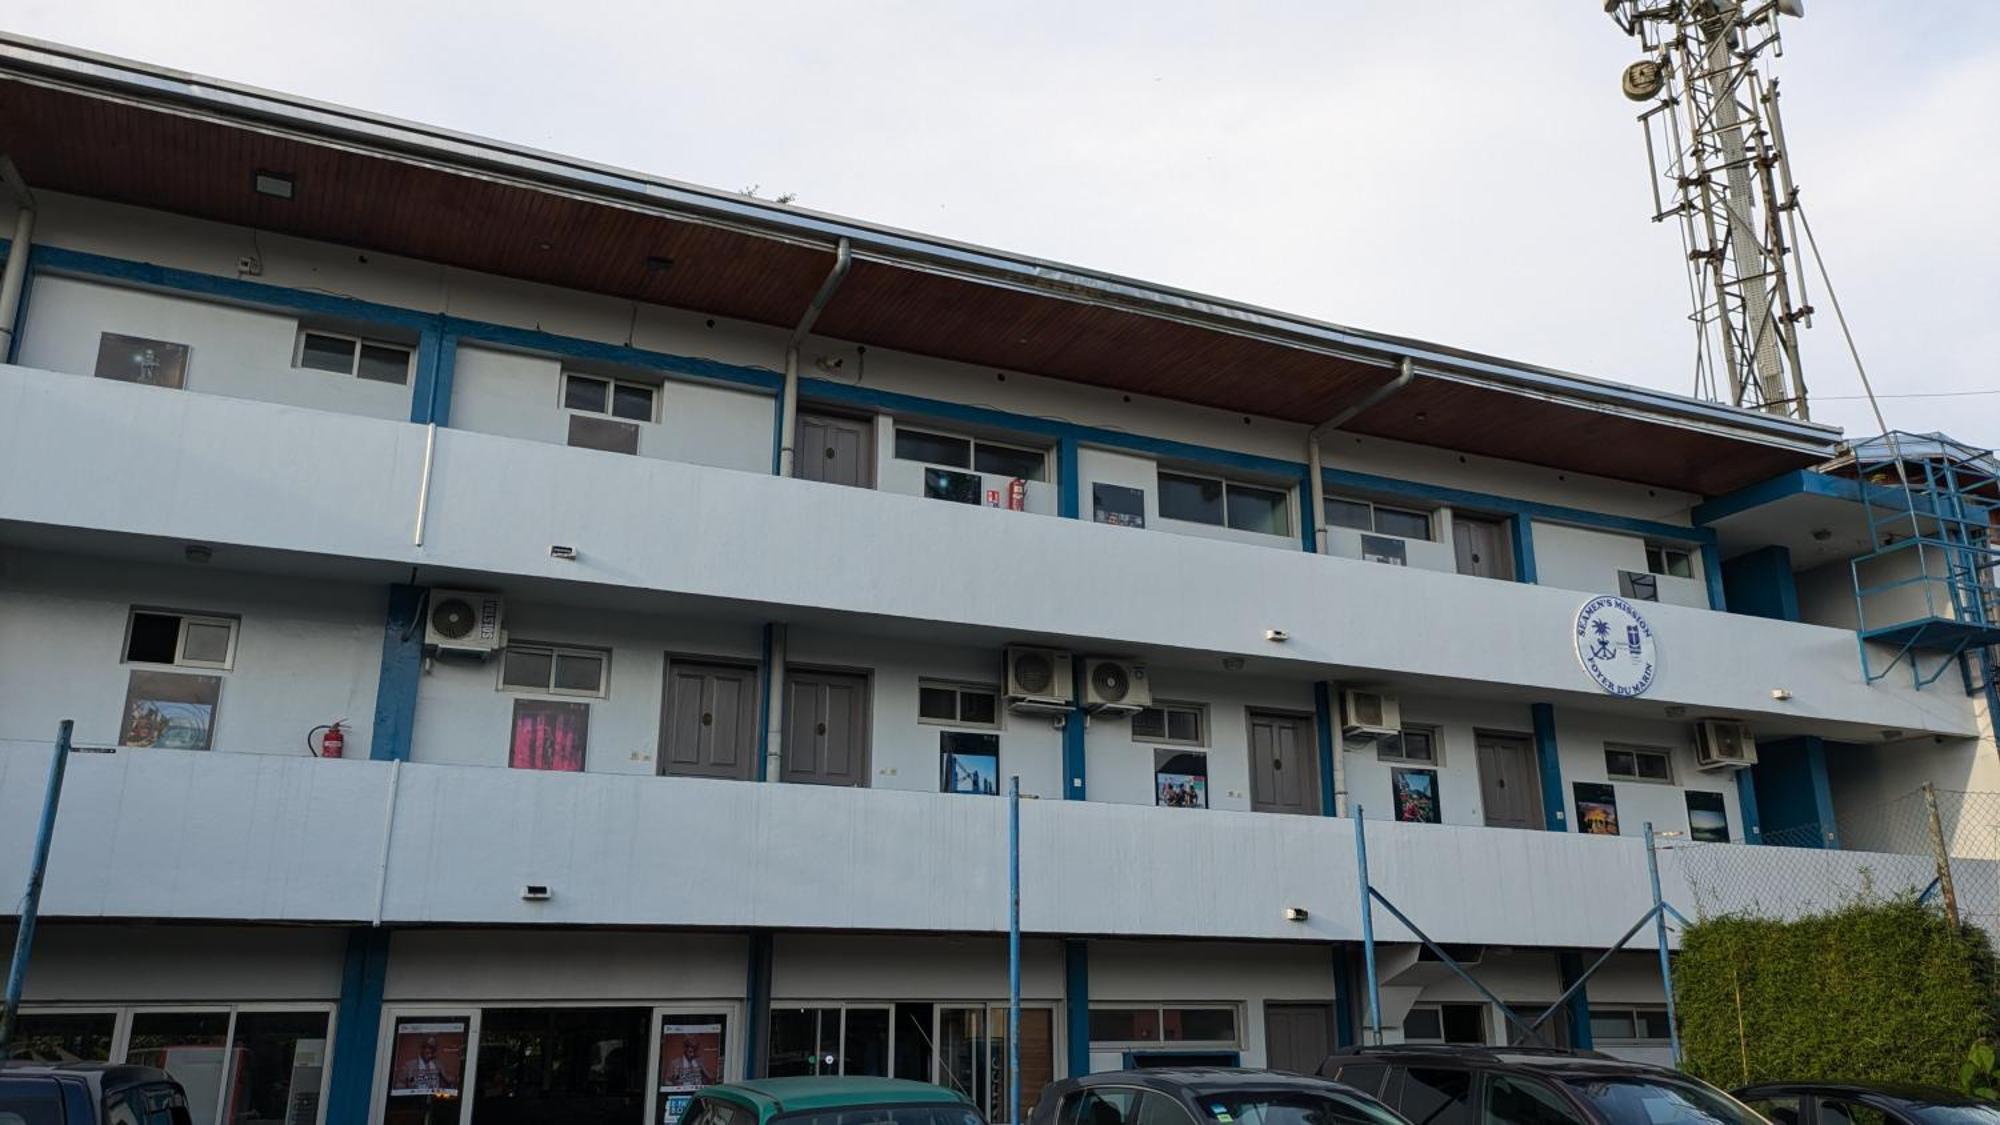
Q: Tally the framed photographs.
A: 13